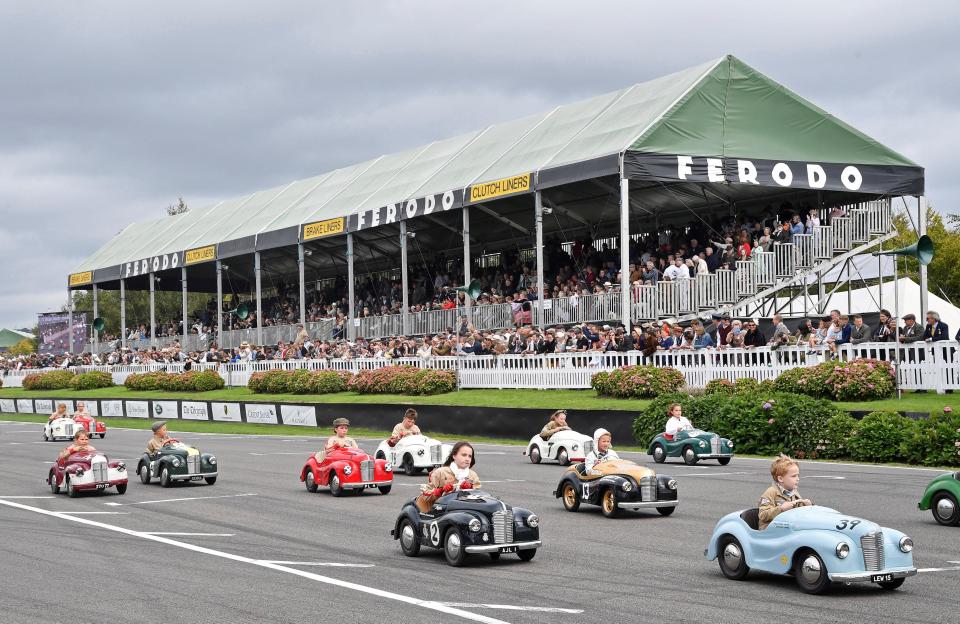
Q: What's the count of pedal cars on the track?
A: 12